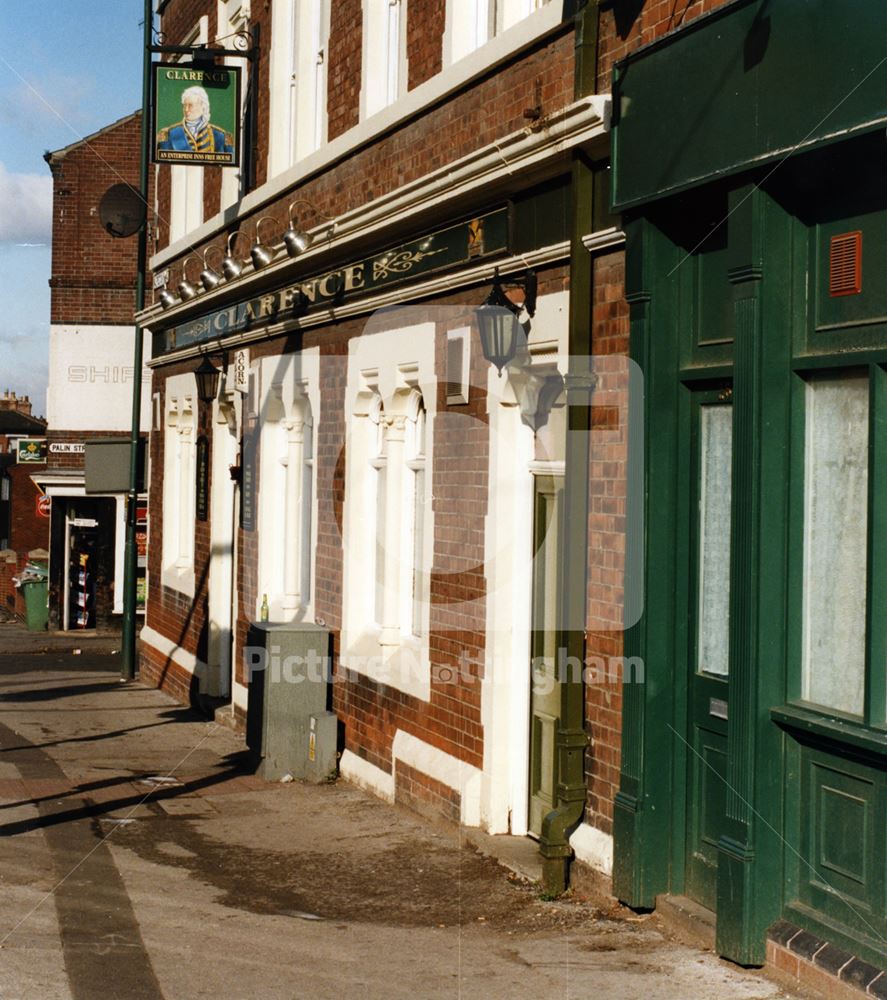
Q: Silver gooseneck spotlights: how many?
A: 6